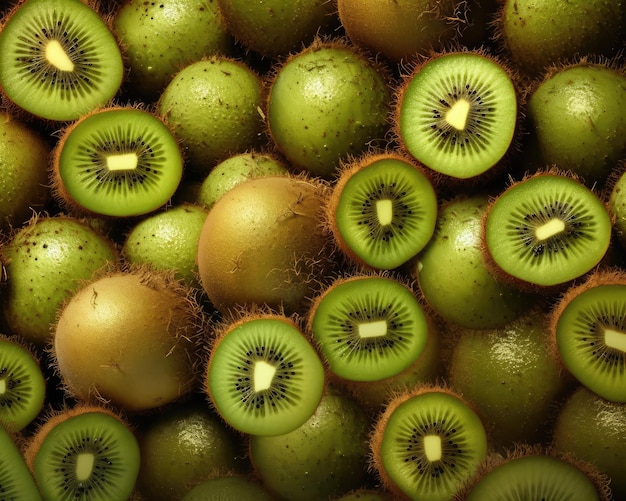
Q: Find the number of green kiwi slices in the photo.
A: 13